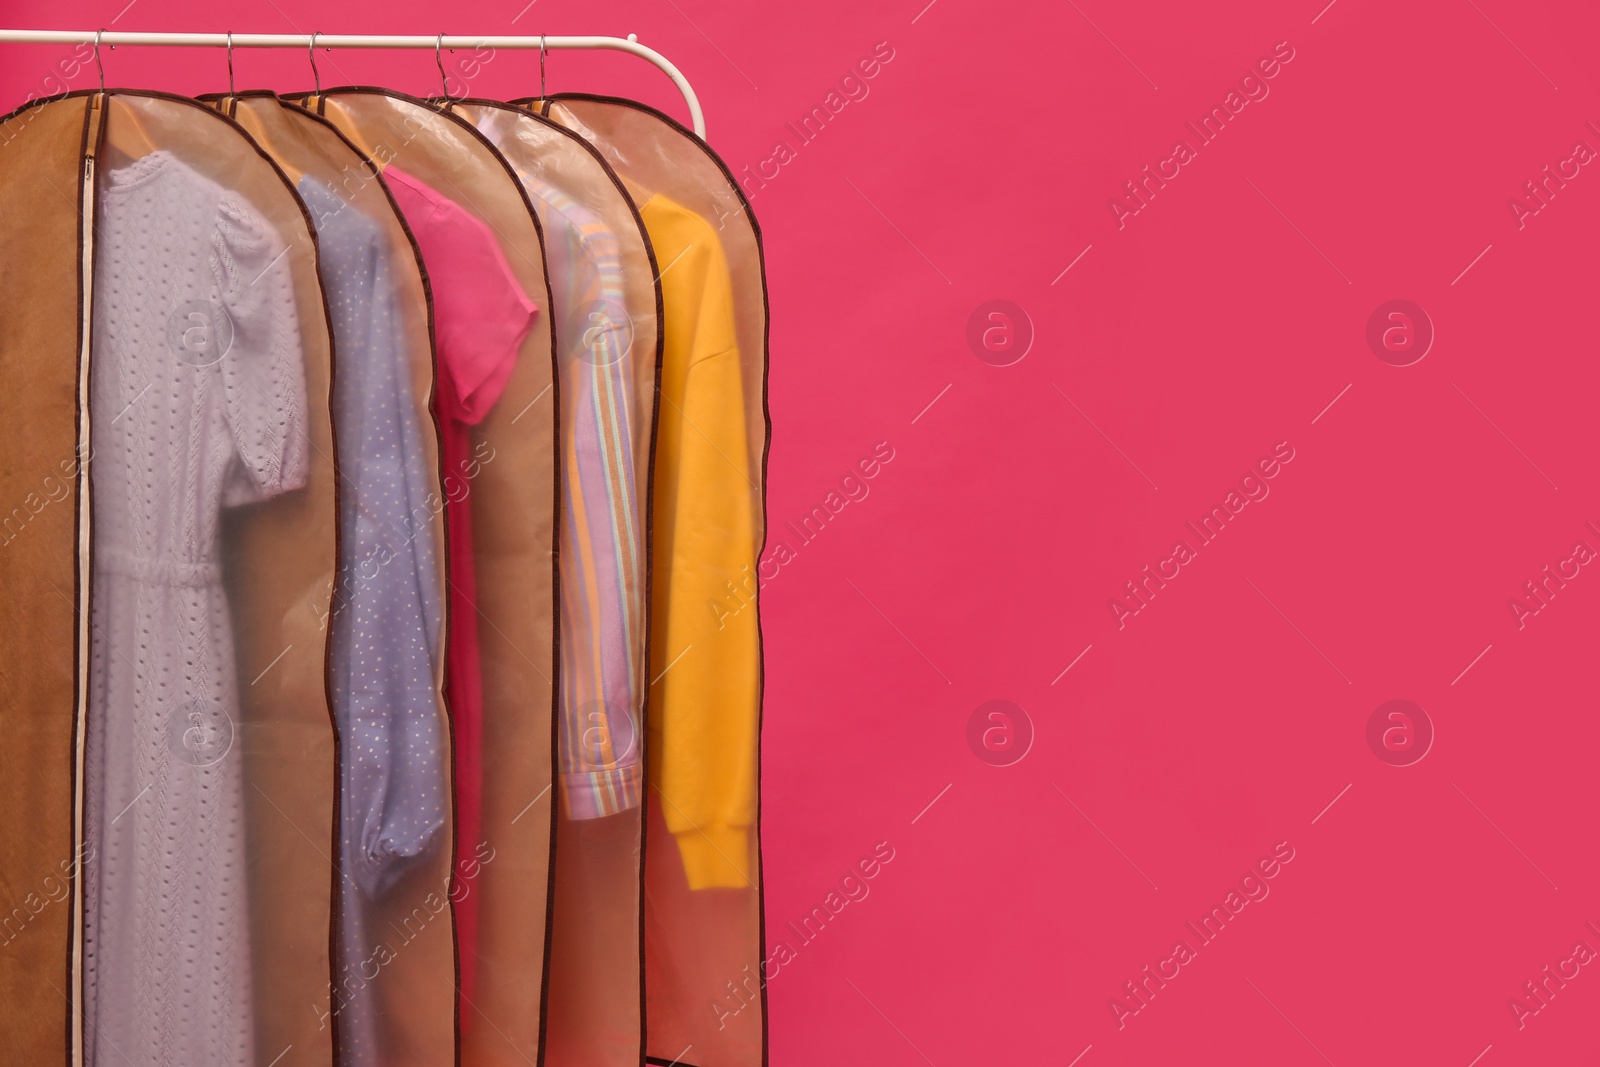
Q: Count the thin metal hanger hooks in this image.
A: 5